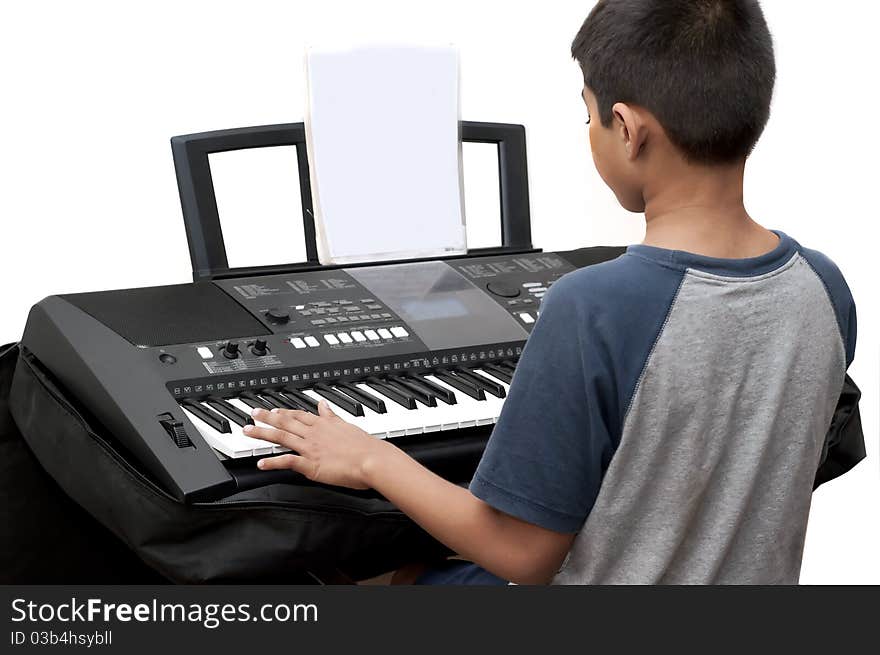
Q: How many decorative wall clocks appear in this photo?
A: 0